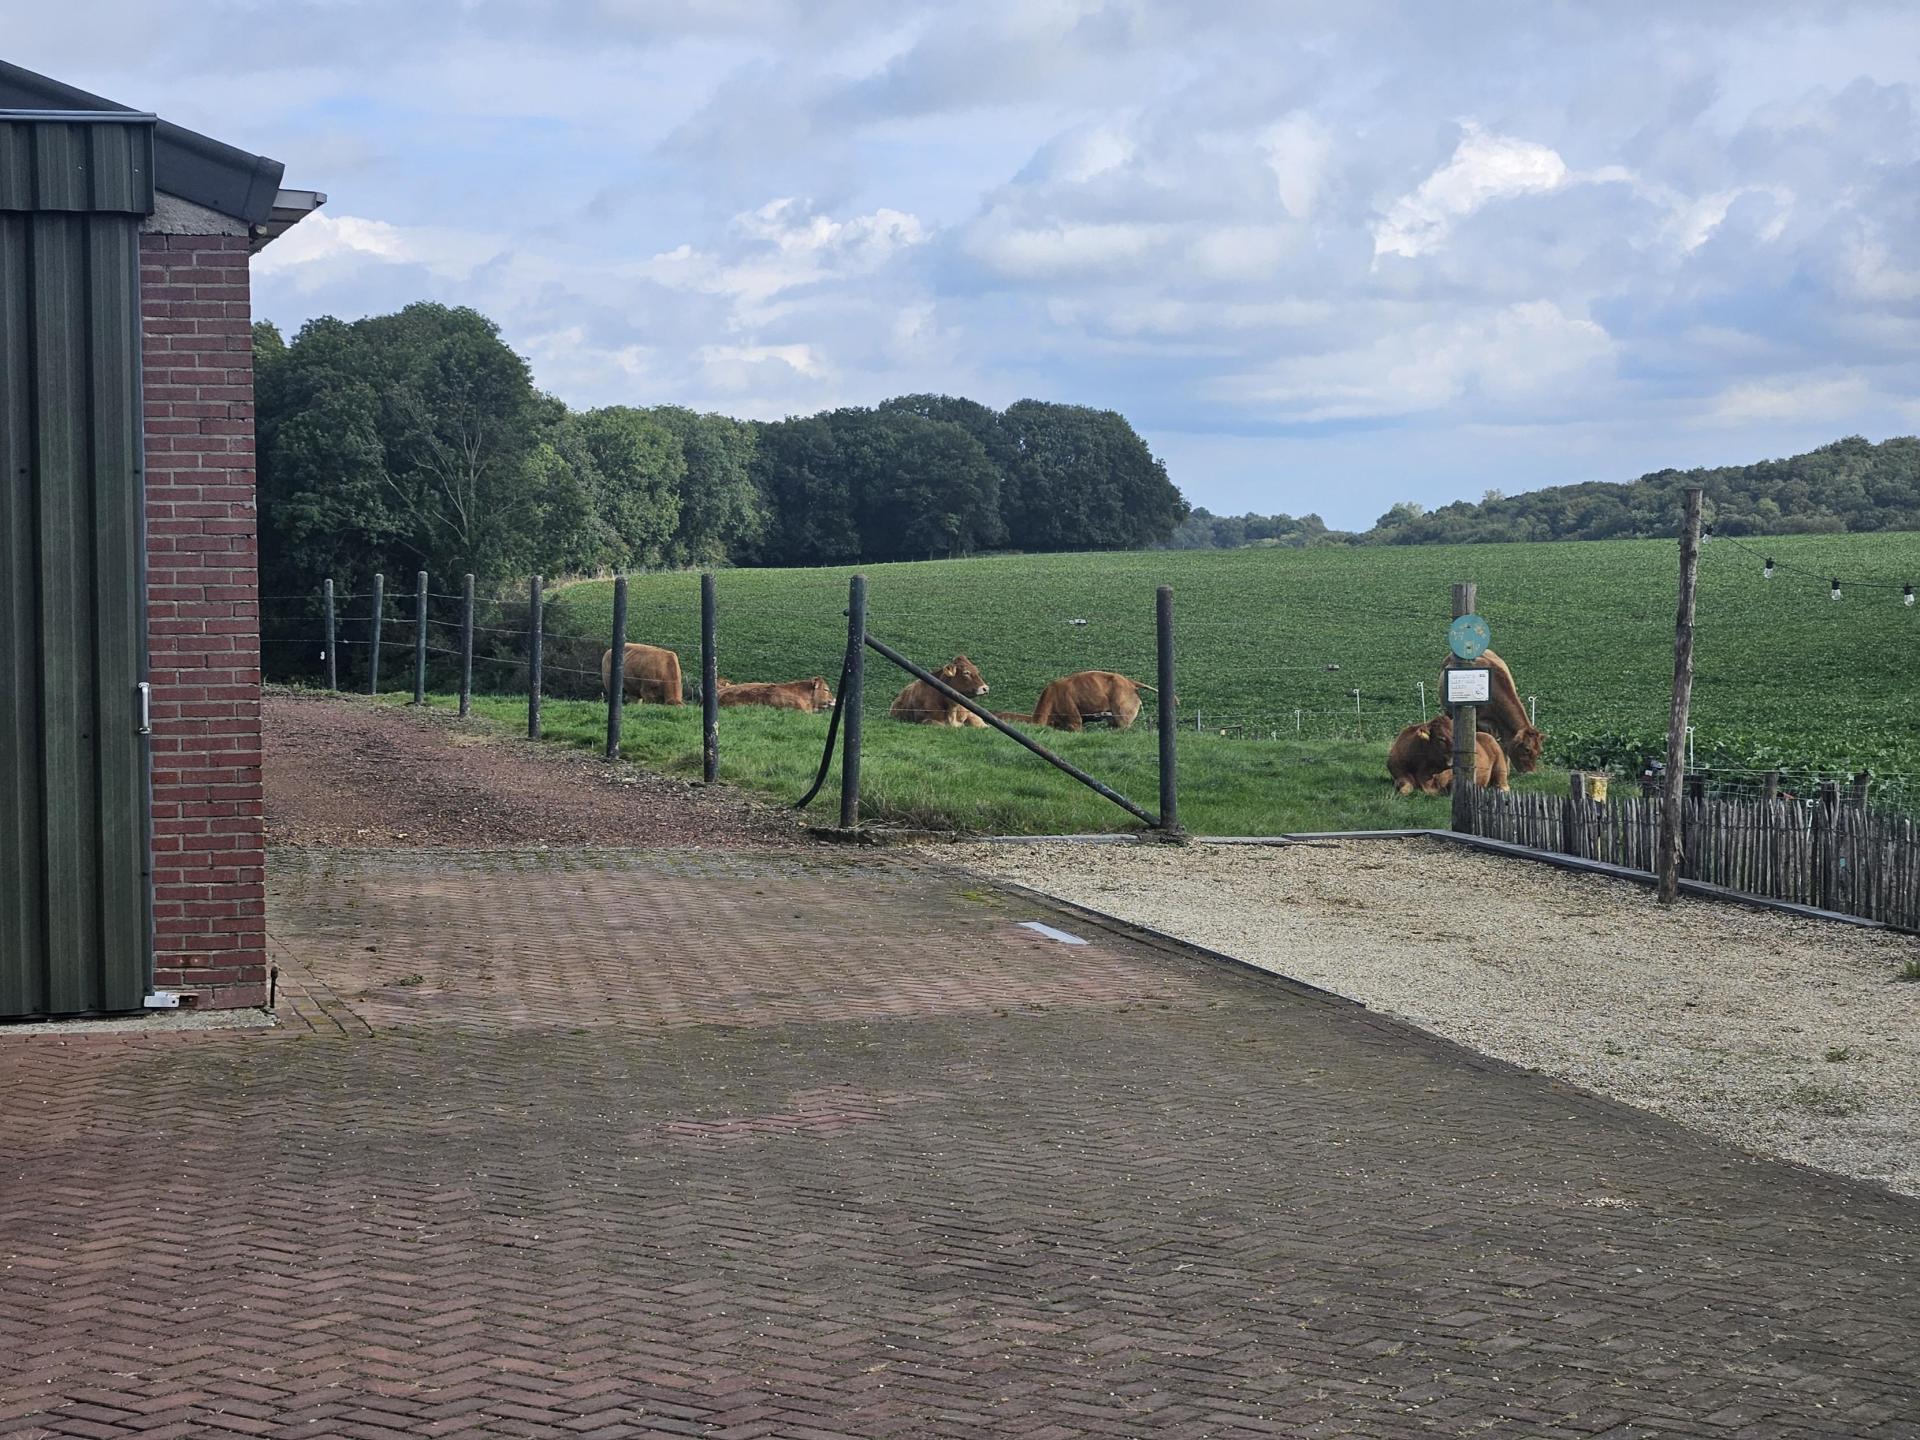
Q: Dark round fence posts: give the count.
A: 9